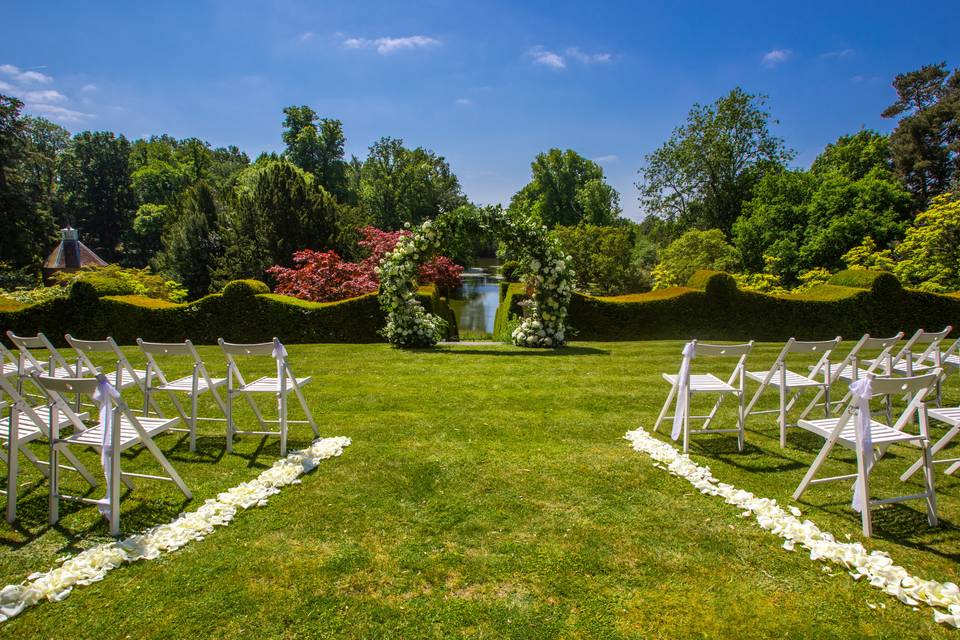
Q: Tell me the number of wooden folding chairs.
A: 14